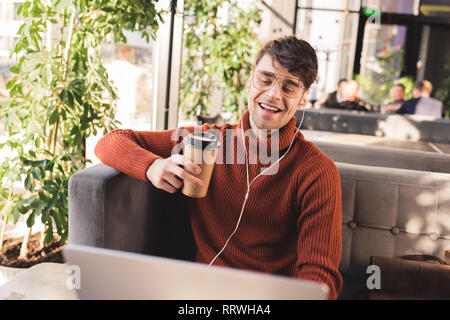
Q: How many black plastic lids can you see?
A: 1